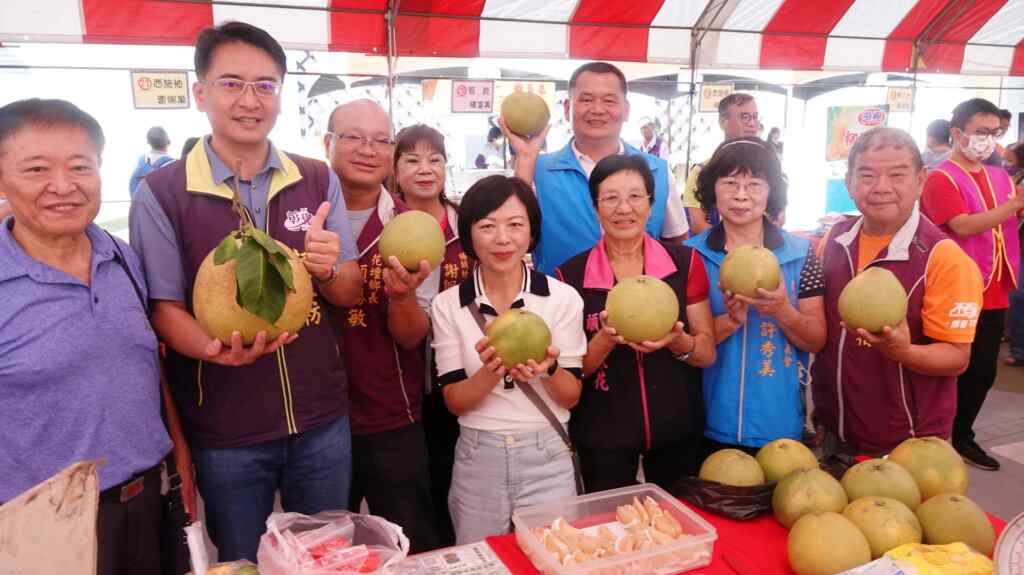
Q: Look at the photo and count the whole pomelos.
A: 15